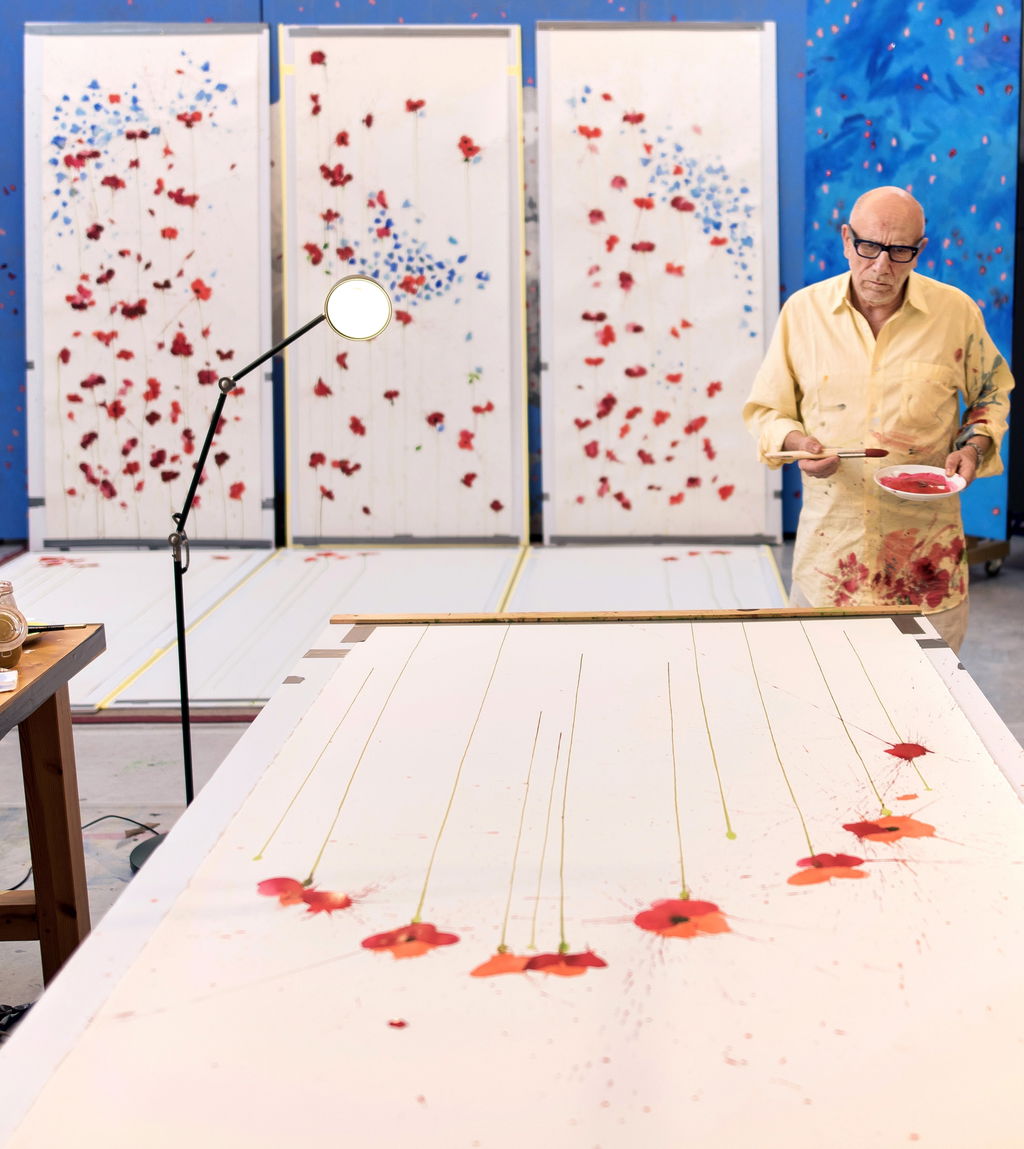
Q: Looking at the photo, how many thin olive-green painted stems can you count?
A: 11